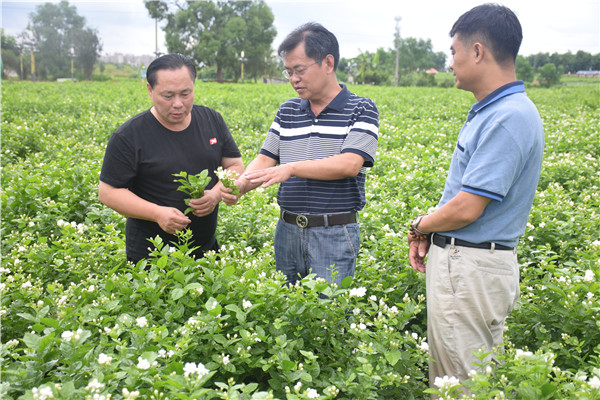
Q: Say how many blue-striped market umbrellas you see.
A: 0